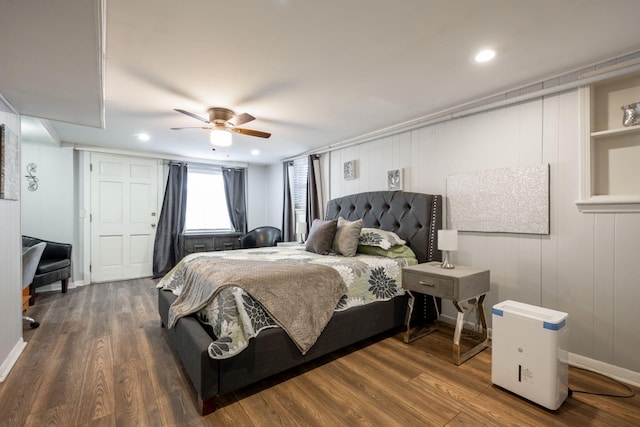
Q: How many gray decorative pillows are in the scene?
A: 2